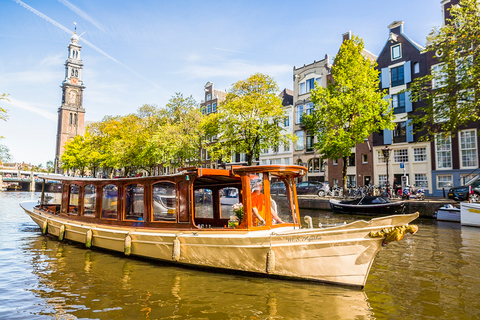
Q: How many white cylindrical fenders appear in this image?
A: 6